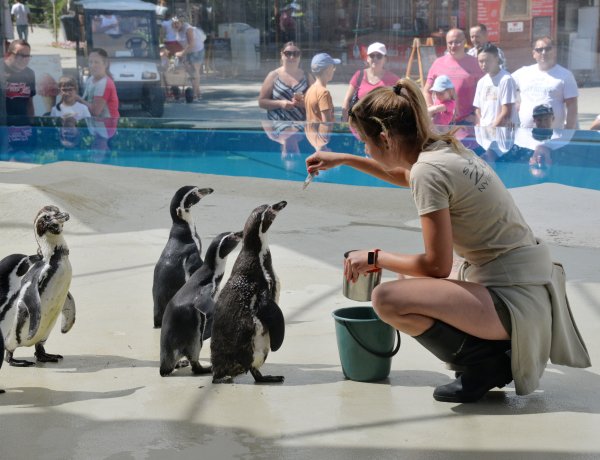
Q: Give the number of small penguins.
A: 5